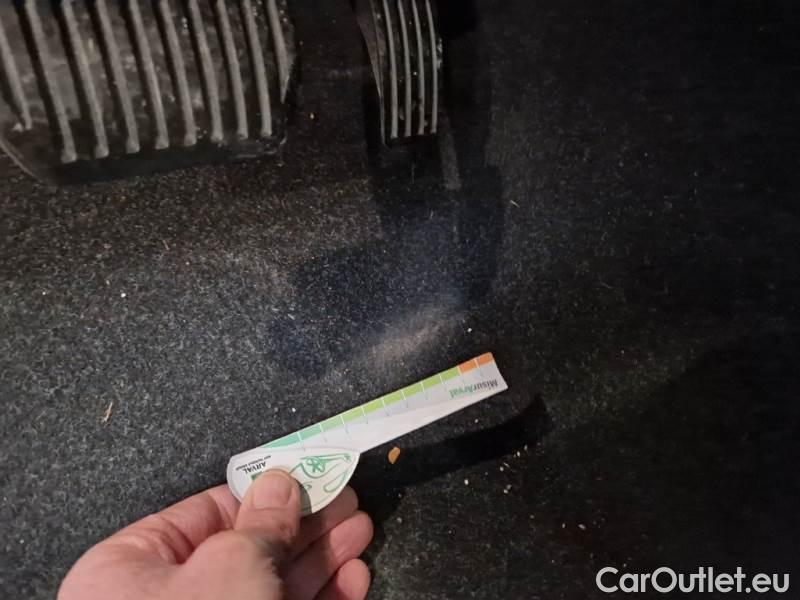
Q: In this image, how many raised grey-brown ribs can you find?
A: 14